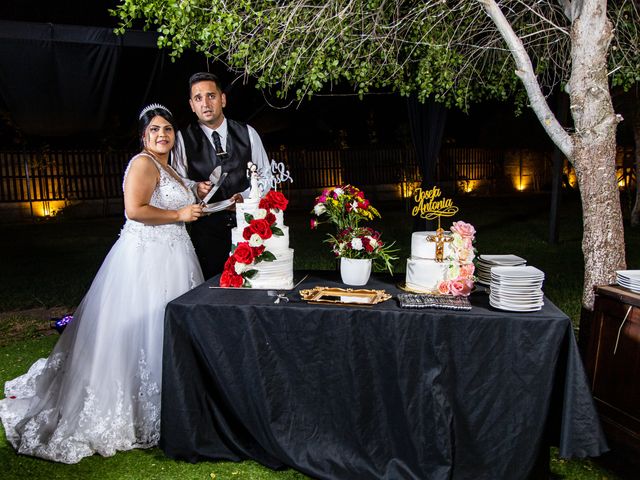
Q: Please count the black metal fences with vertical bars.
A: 1